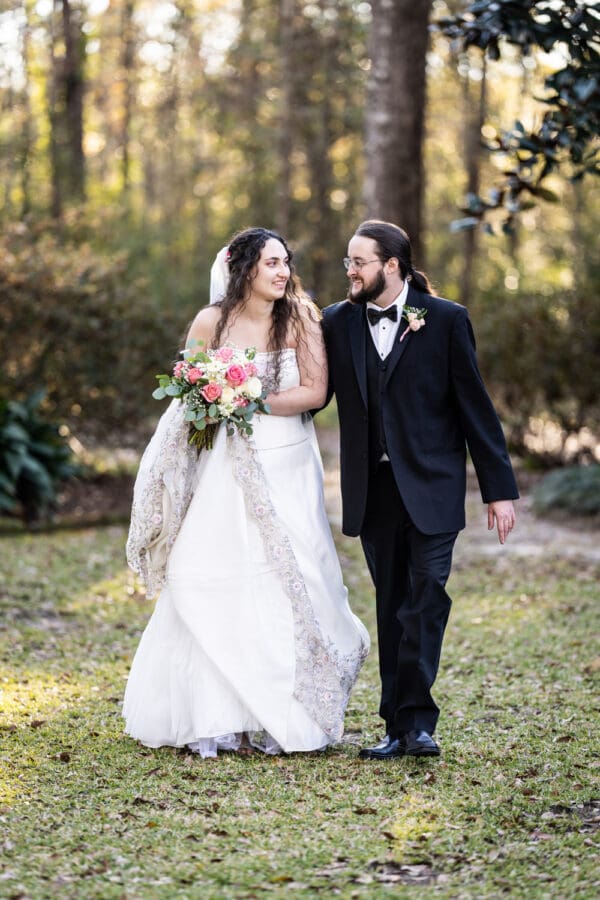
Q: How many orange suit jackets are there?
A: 0